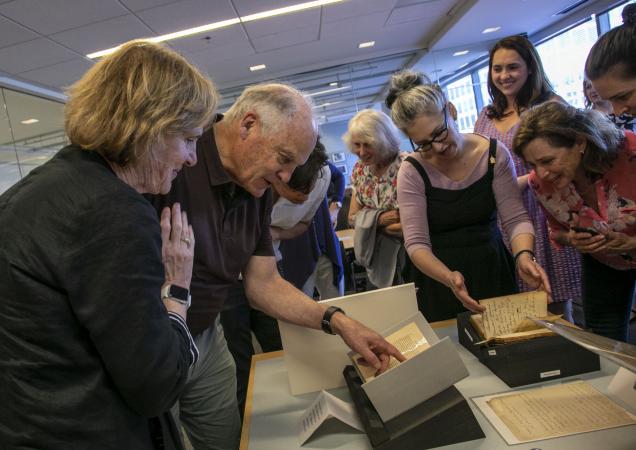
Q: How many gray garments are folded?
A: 1